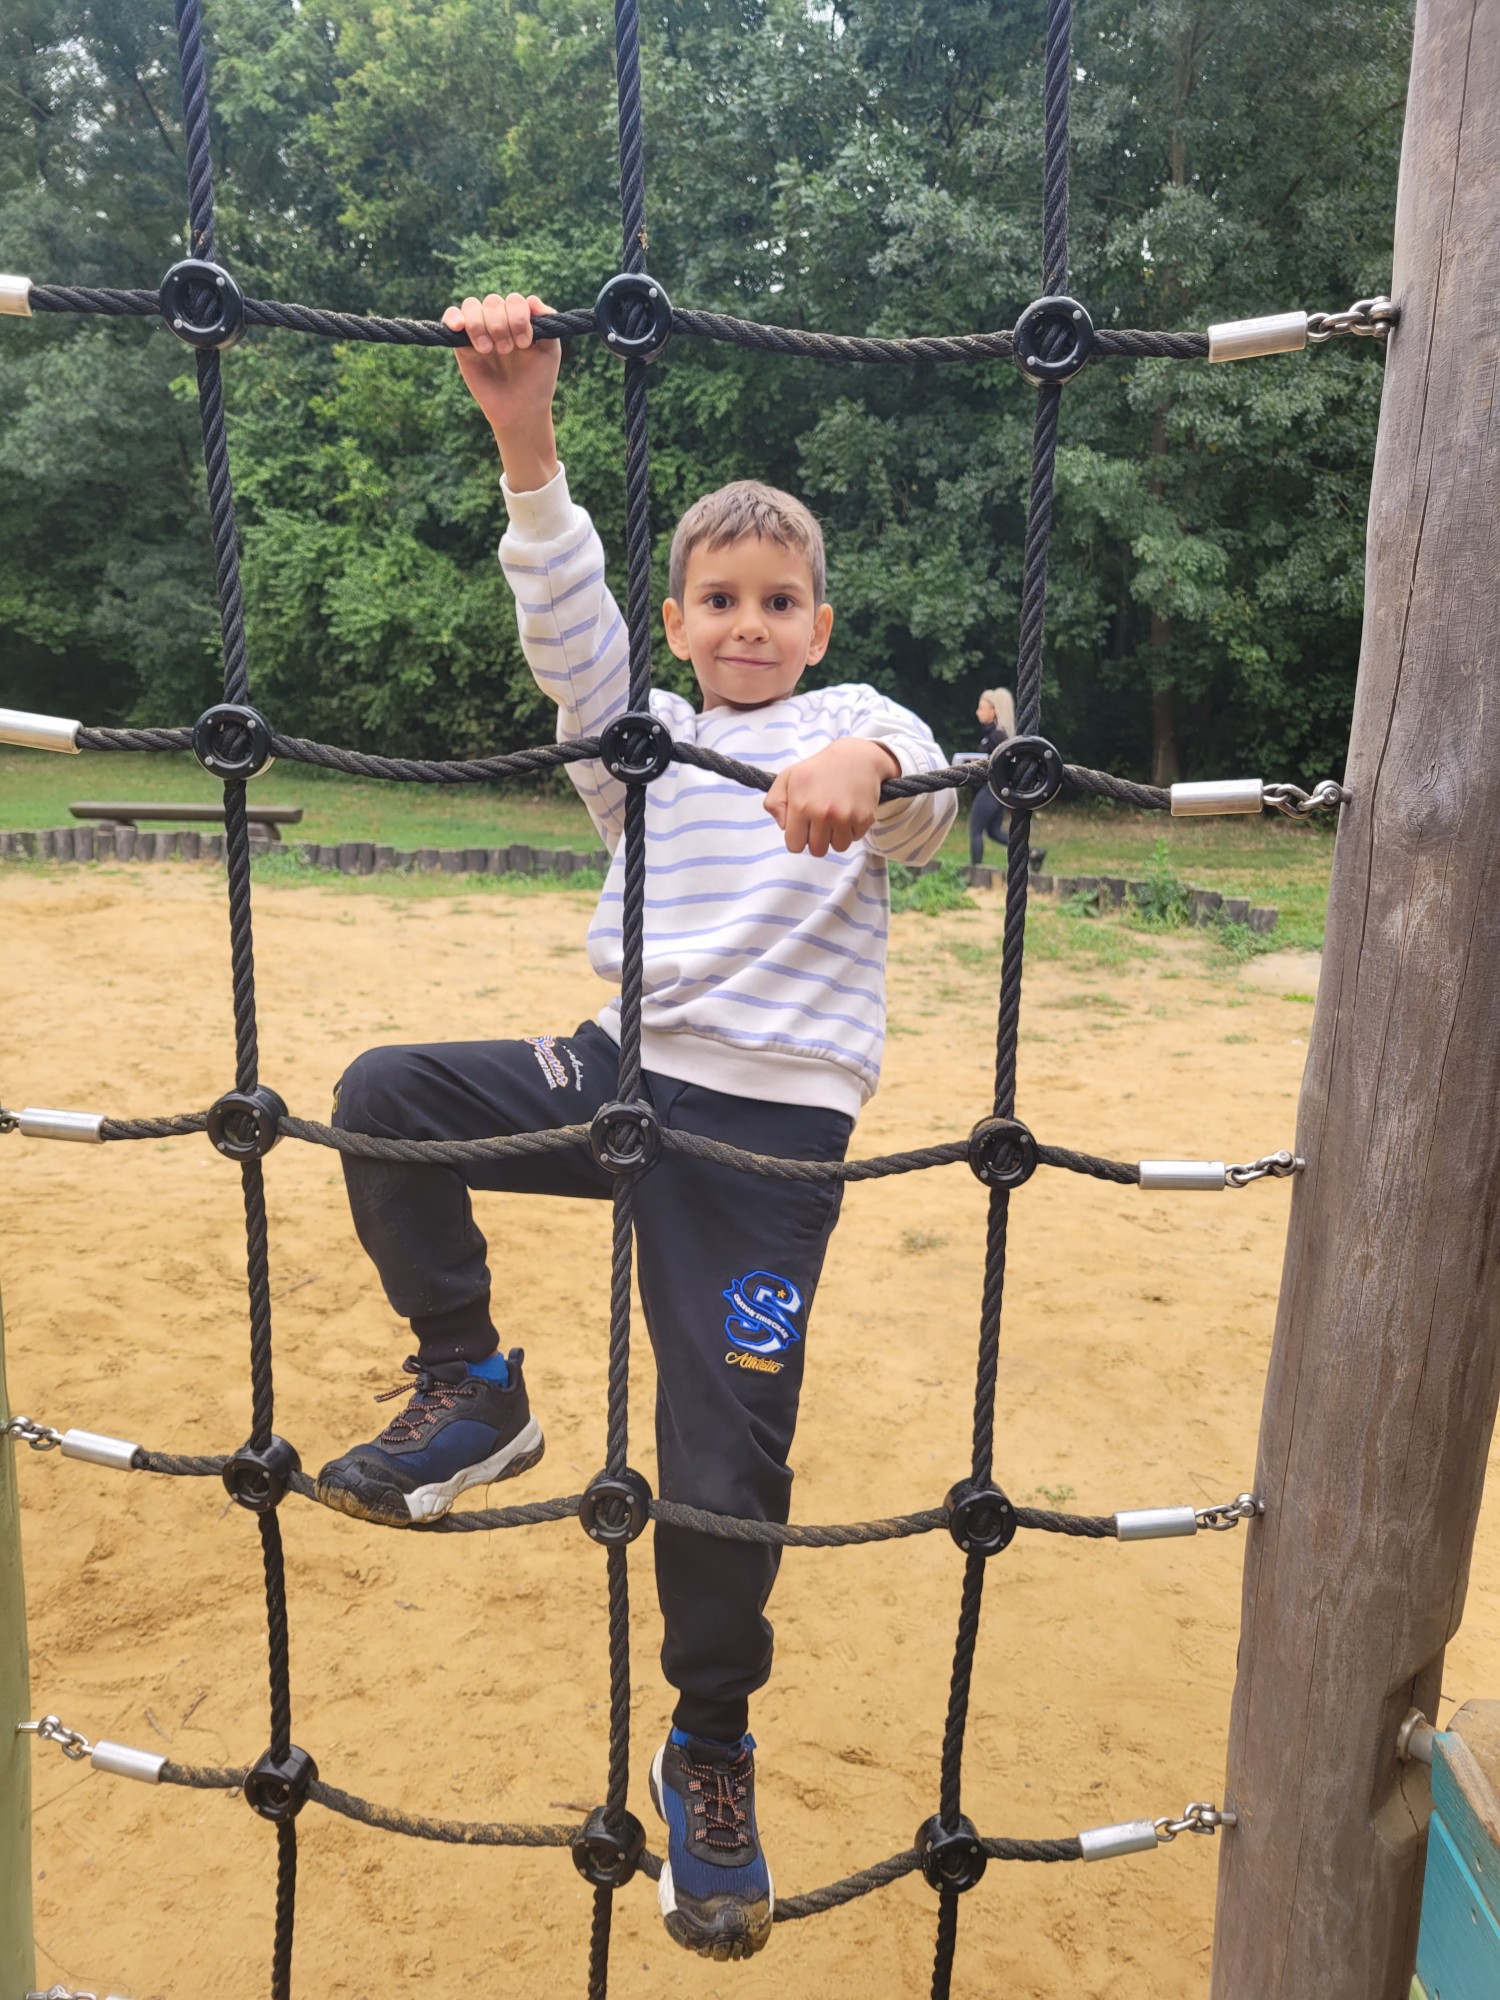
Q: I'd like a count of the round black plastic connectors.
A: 15